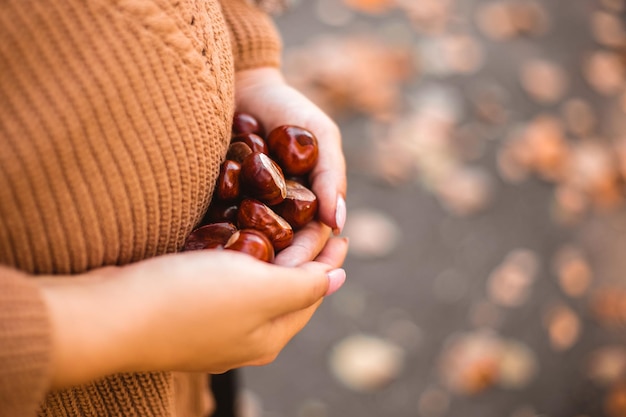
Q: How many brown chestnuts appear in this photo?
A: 11